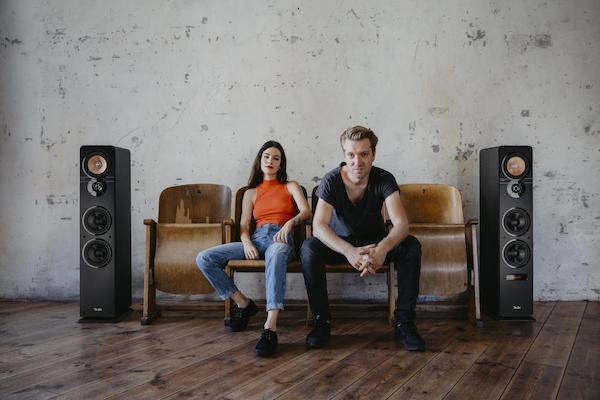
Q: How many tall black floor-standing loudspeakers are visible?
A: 2